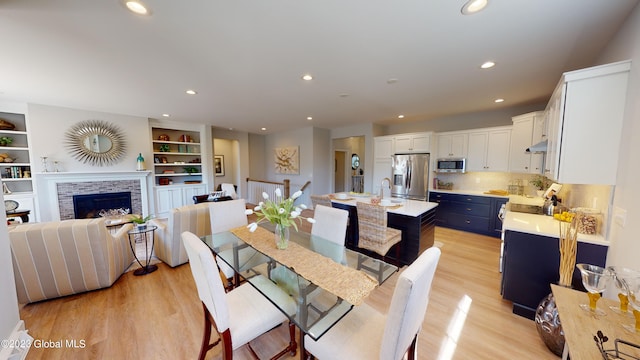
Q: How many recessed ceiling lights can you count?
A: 10